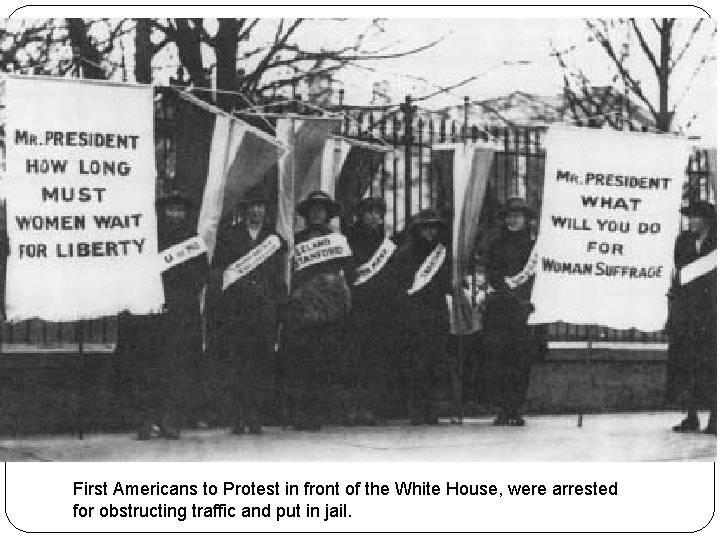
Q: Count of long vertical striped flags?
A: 4